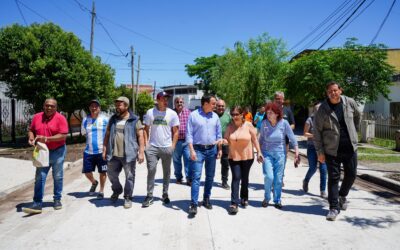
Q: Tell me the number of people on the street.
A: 14